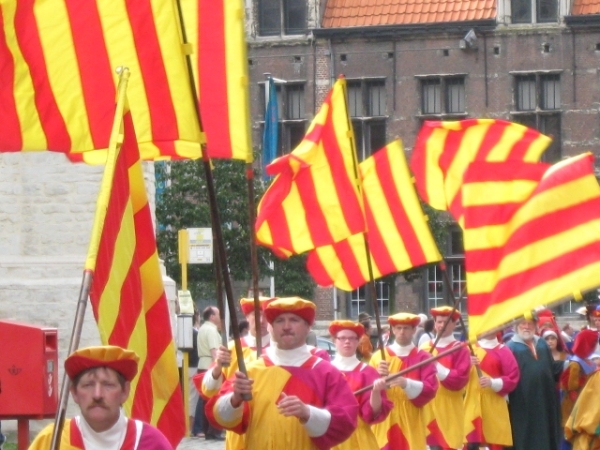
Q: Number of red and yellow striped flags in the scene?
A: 7